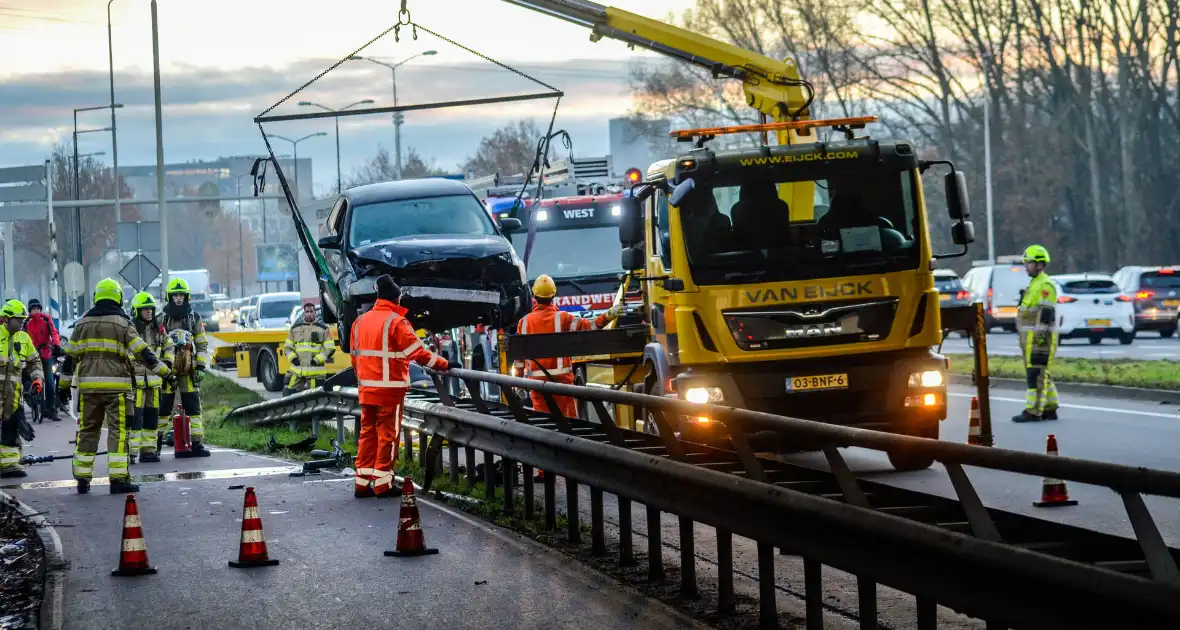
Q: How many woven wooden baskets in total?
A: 0